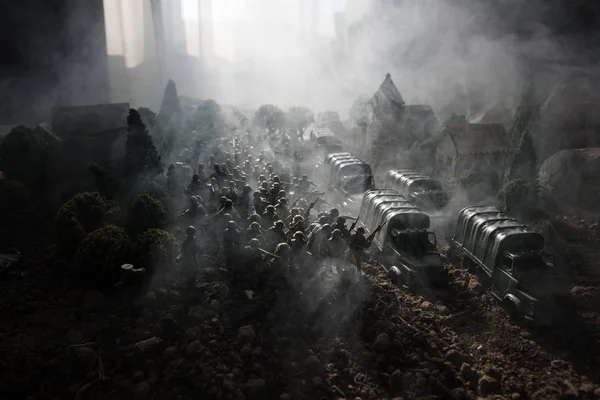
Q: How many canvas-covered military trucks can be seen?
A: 5